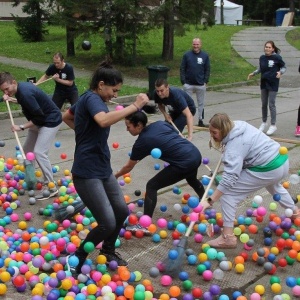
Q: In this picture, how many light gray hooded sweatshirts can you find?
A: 1